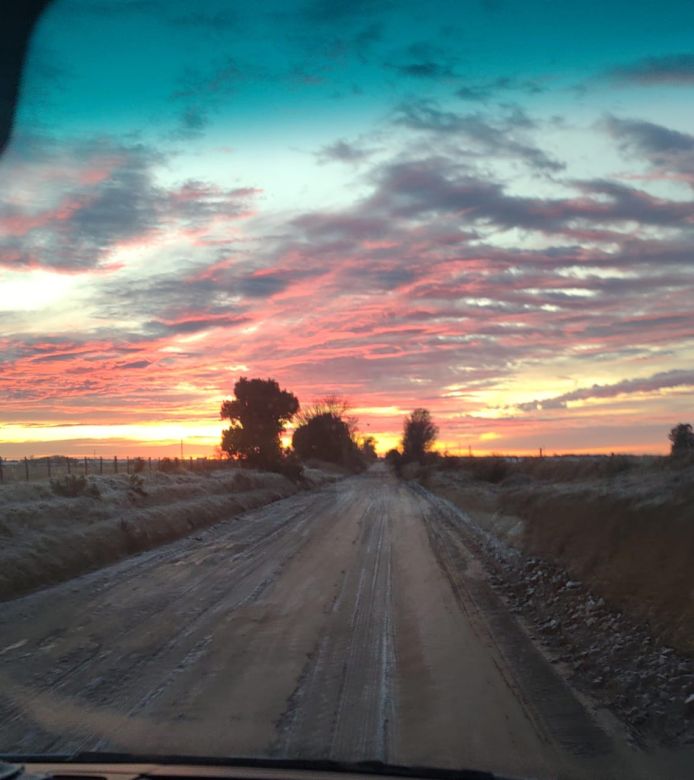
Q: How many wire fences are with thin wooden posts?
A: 1